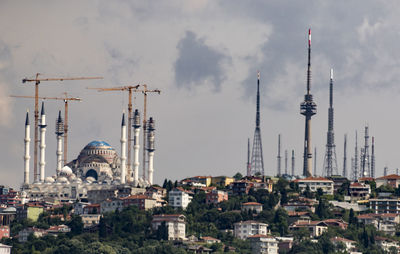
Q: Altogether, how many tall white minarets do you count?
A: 6